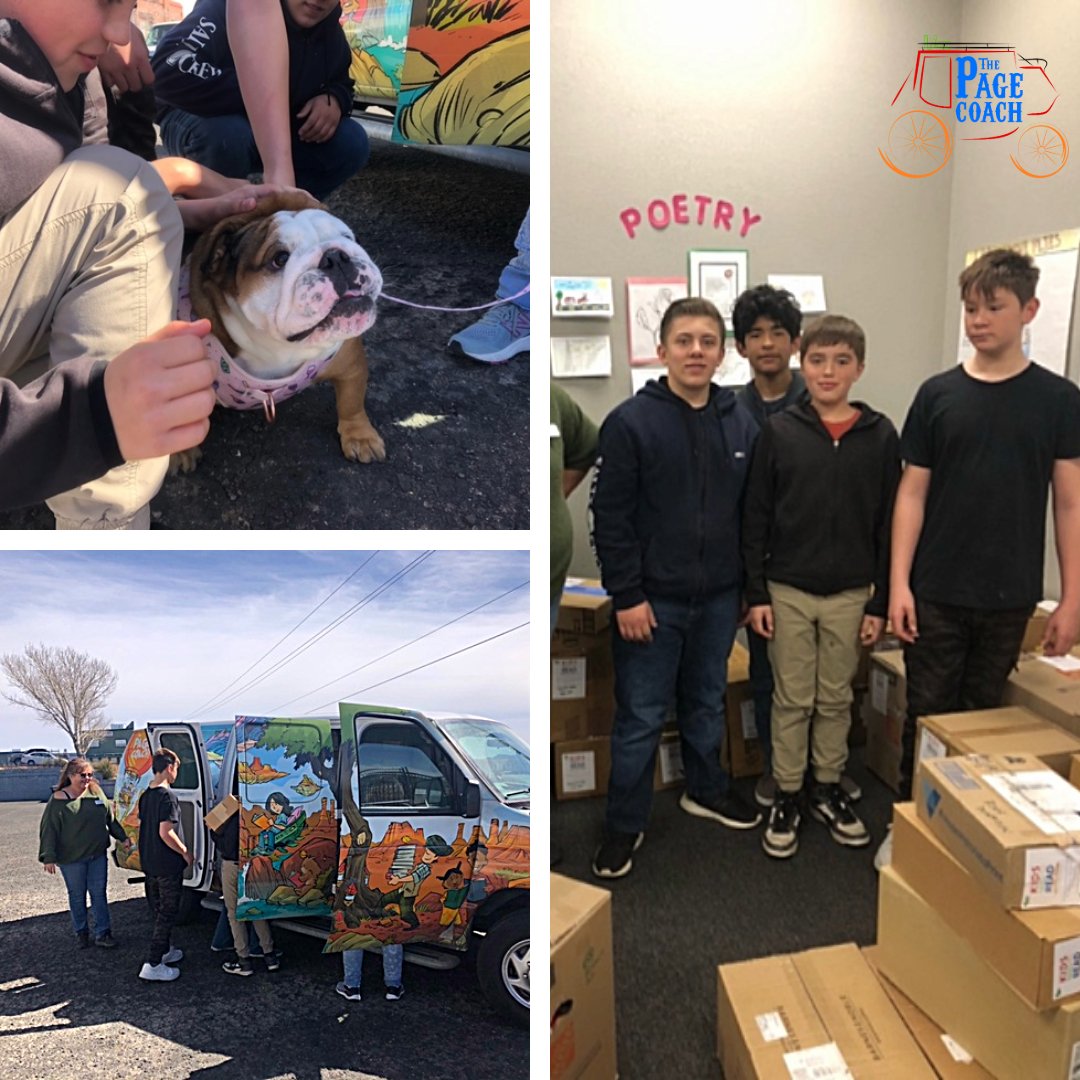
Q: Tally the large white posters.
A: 1